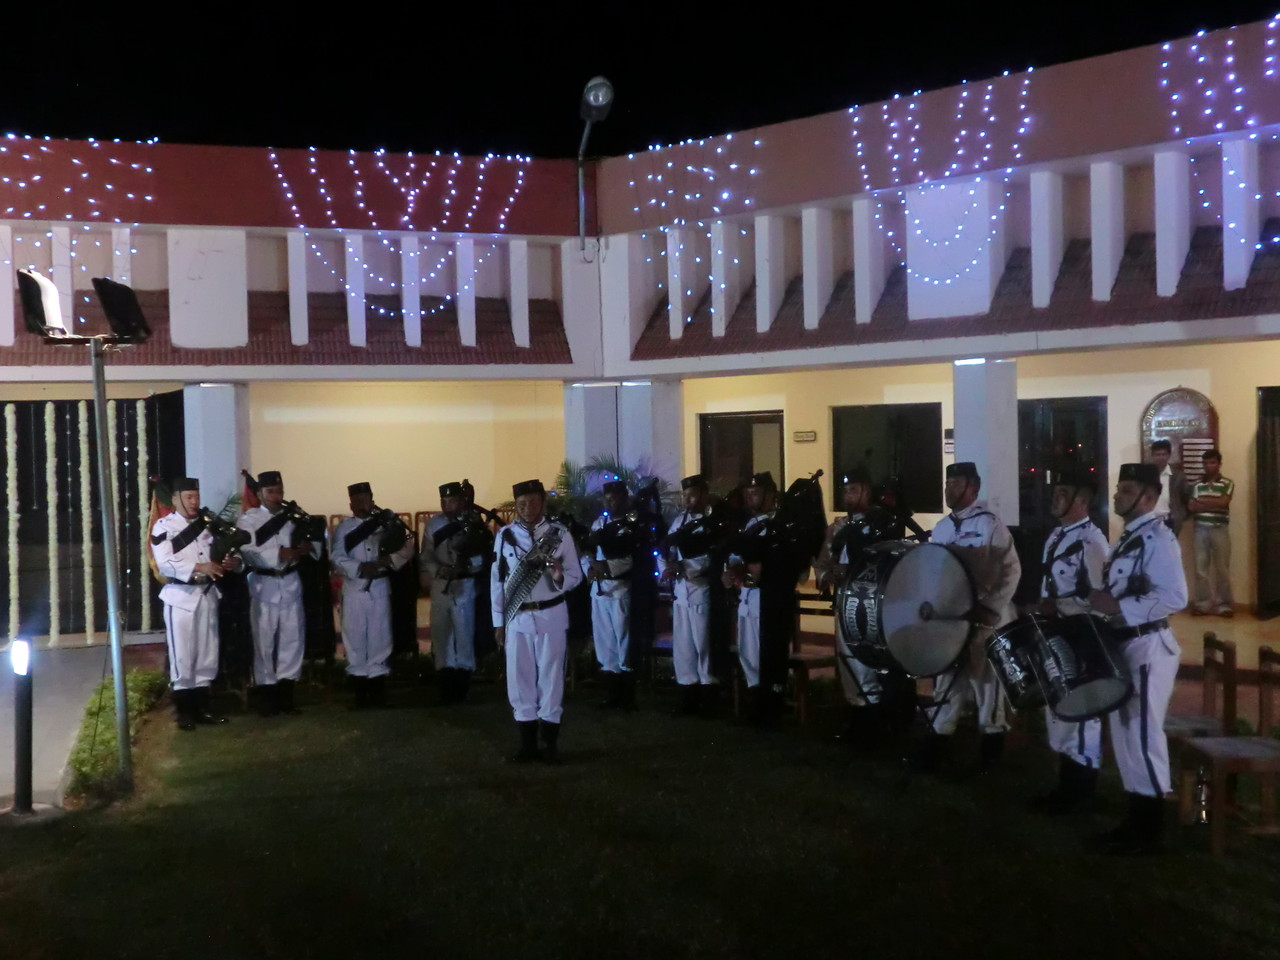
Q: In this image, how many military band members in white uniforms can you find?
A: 12